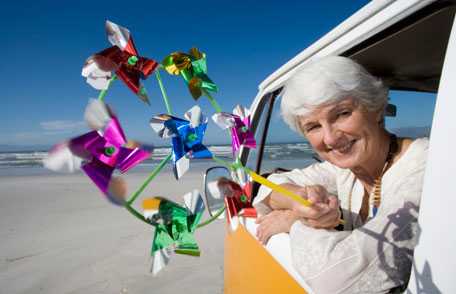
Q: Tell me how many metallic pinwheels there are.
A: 7